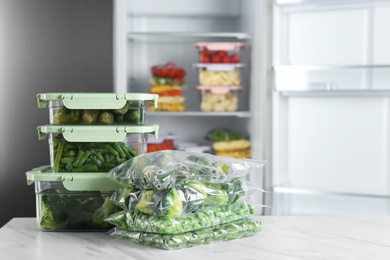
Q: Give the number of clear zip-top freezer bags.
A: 4